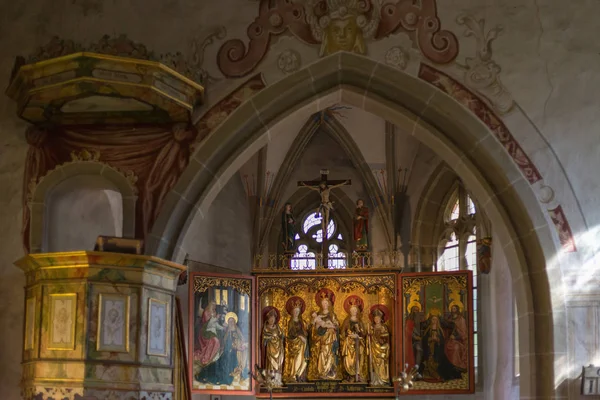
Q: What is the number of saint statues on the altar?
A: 5